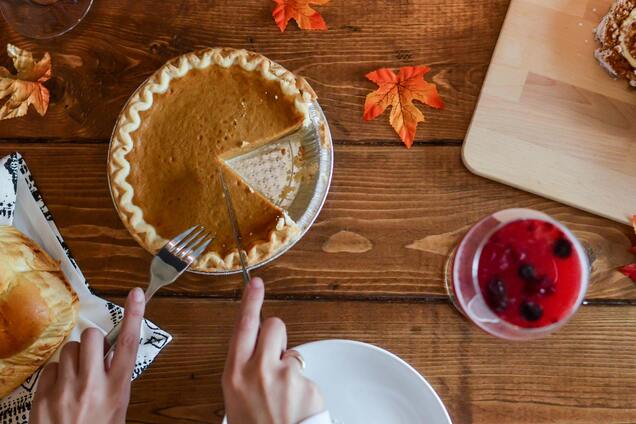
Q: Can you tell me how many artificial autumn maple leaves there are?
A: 4